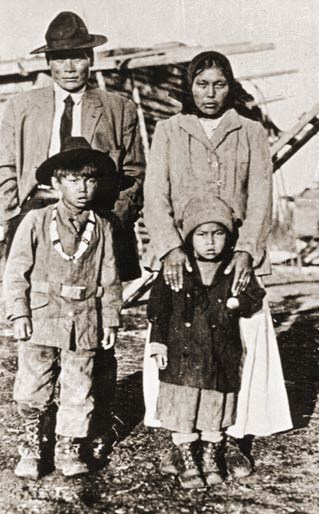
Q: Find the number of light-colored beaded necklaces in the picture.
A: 1